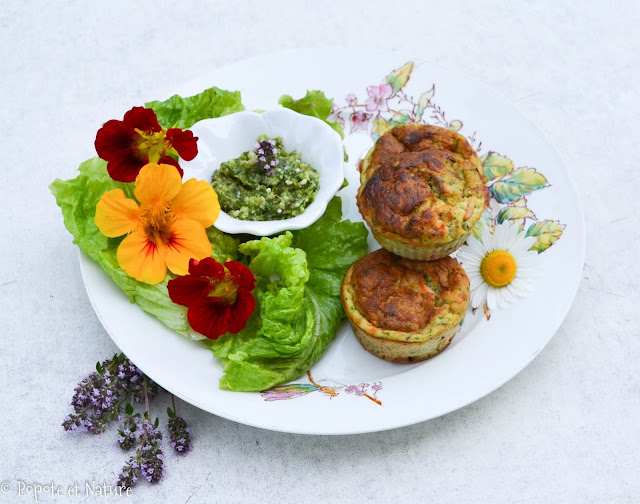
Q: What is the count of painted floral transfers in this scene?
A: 2